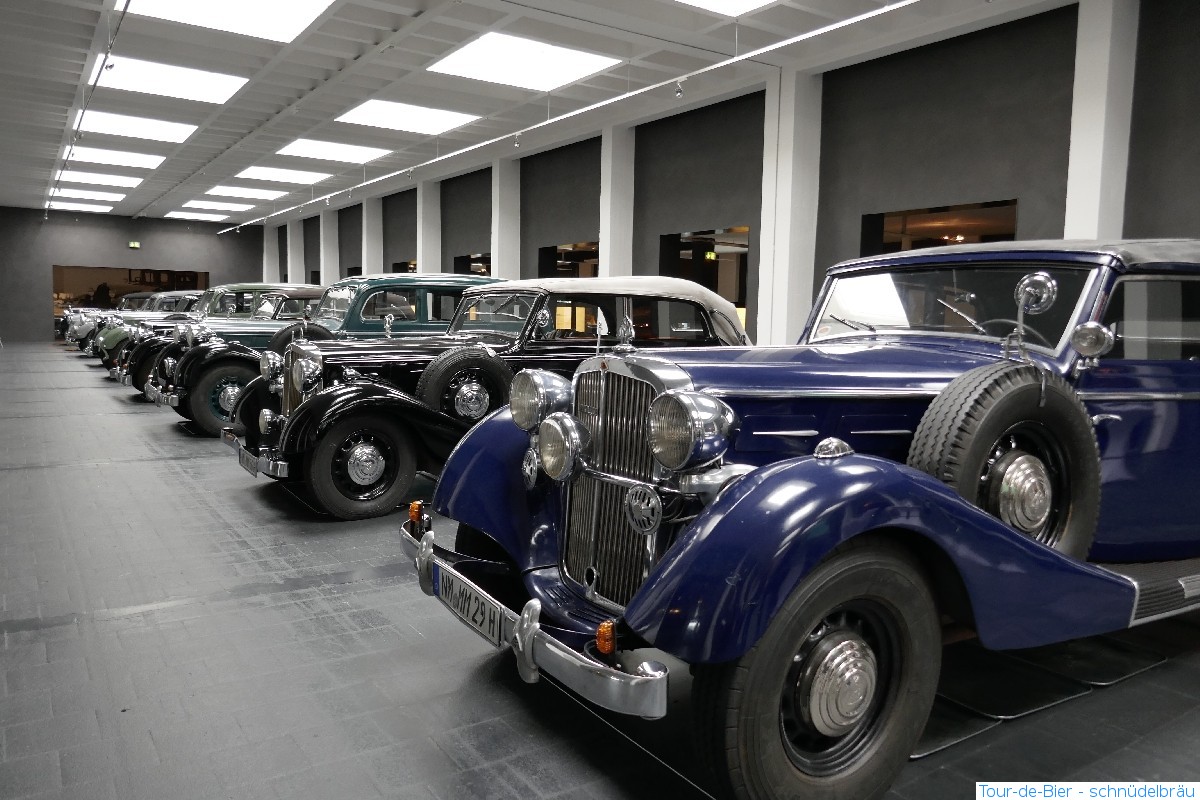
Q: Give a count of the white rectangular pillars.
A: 9